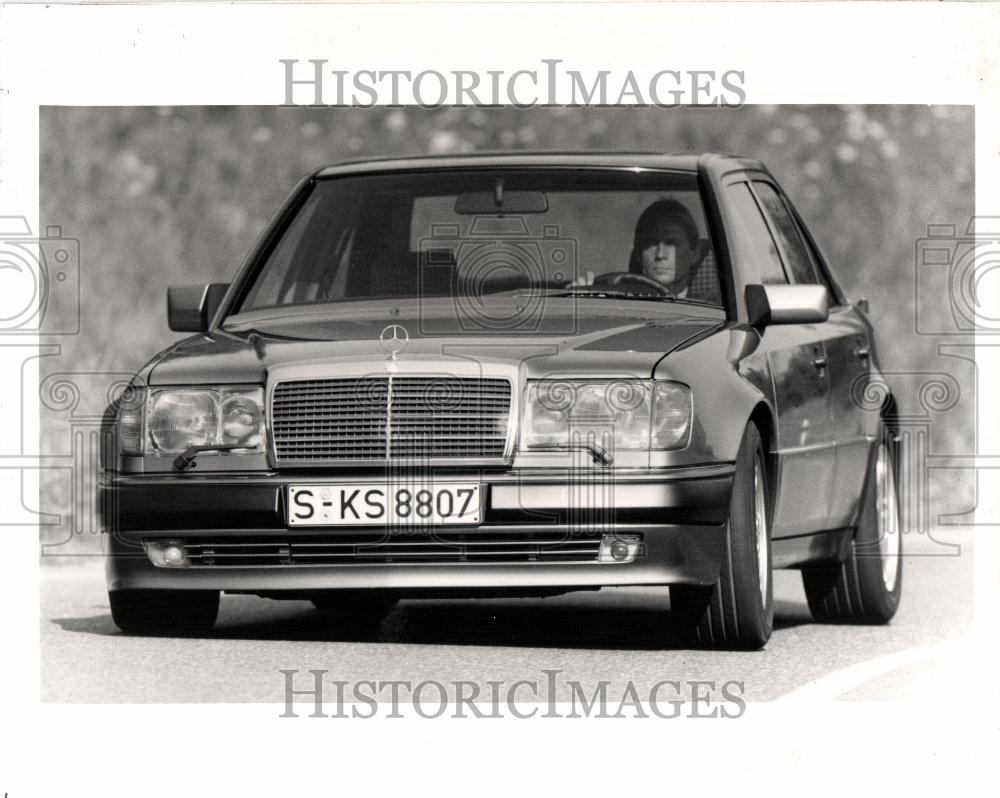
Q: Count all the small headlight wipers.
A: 2